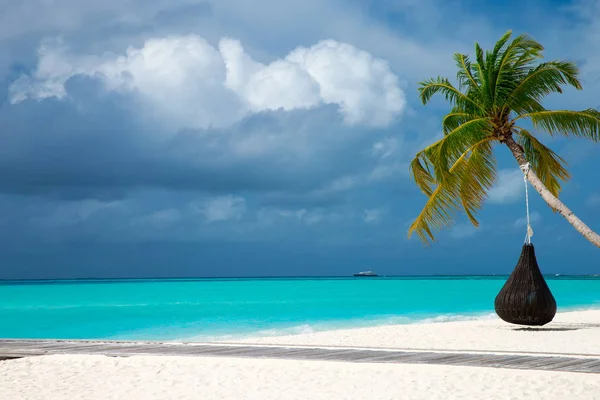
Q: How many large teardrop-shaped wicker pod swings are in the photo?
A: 1